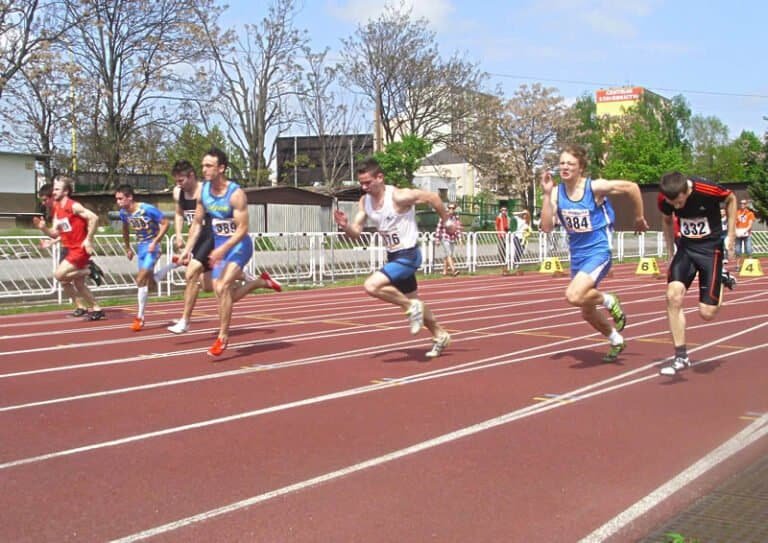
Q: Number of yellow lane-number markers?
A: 3